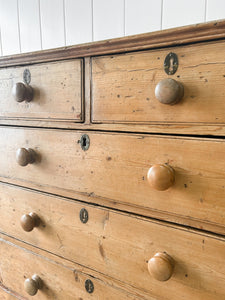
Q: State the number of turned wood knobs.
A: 7